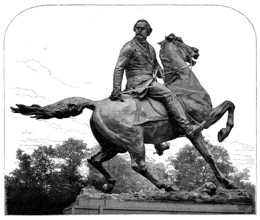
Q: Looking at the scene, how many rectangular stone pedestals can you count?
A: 1